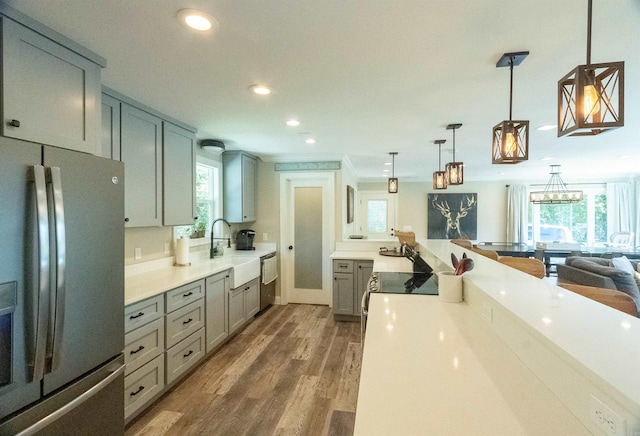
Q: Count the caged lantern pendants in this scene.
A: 5